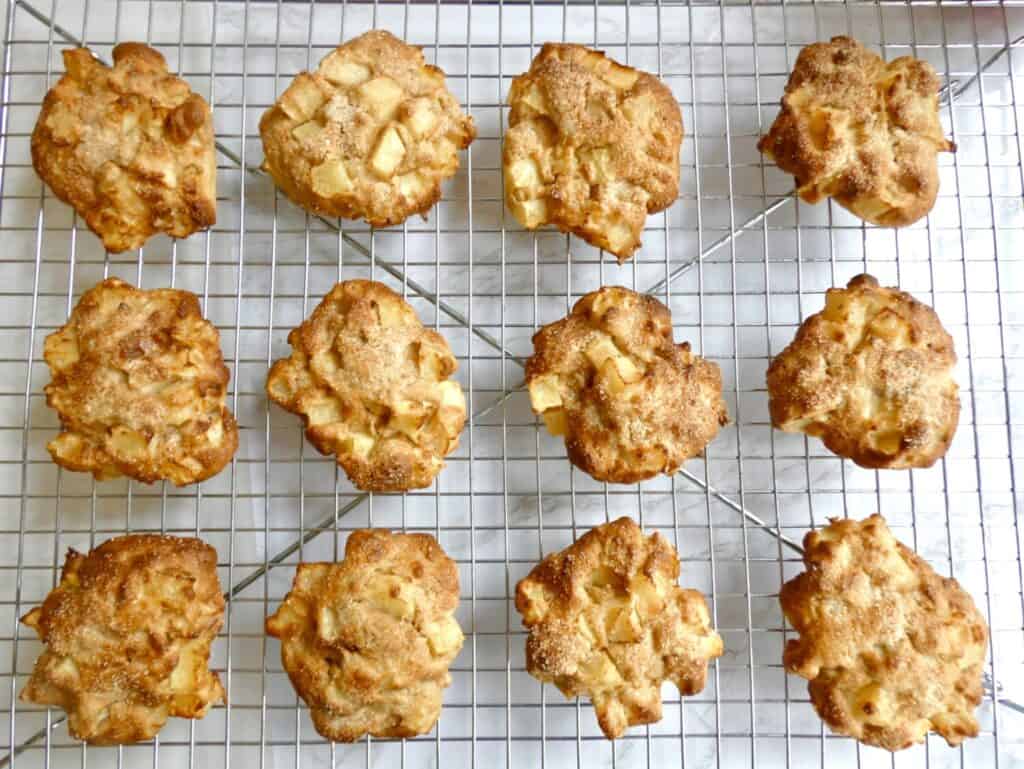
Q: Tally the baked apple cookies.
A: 12